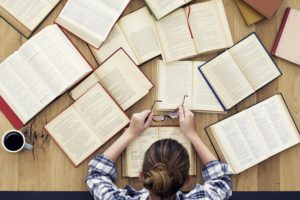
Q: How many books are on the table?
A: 15